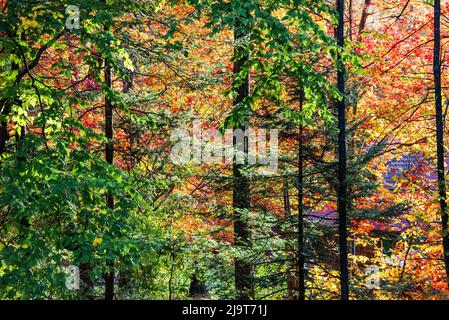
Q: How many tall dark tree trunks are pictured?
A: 5